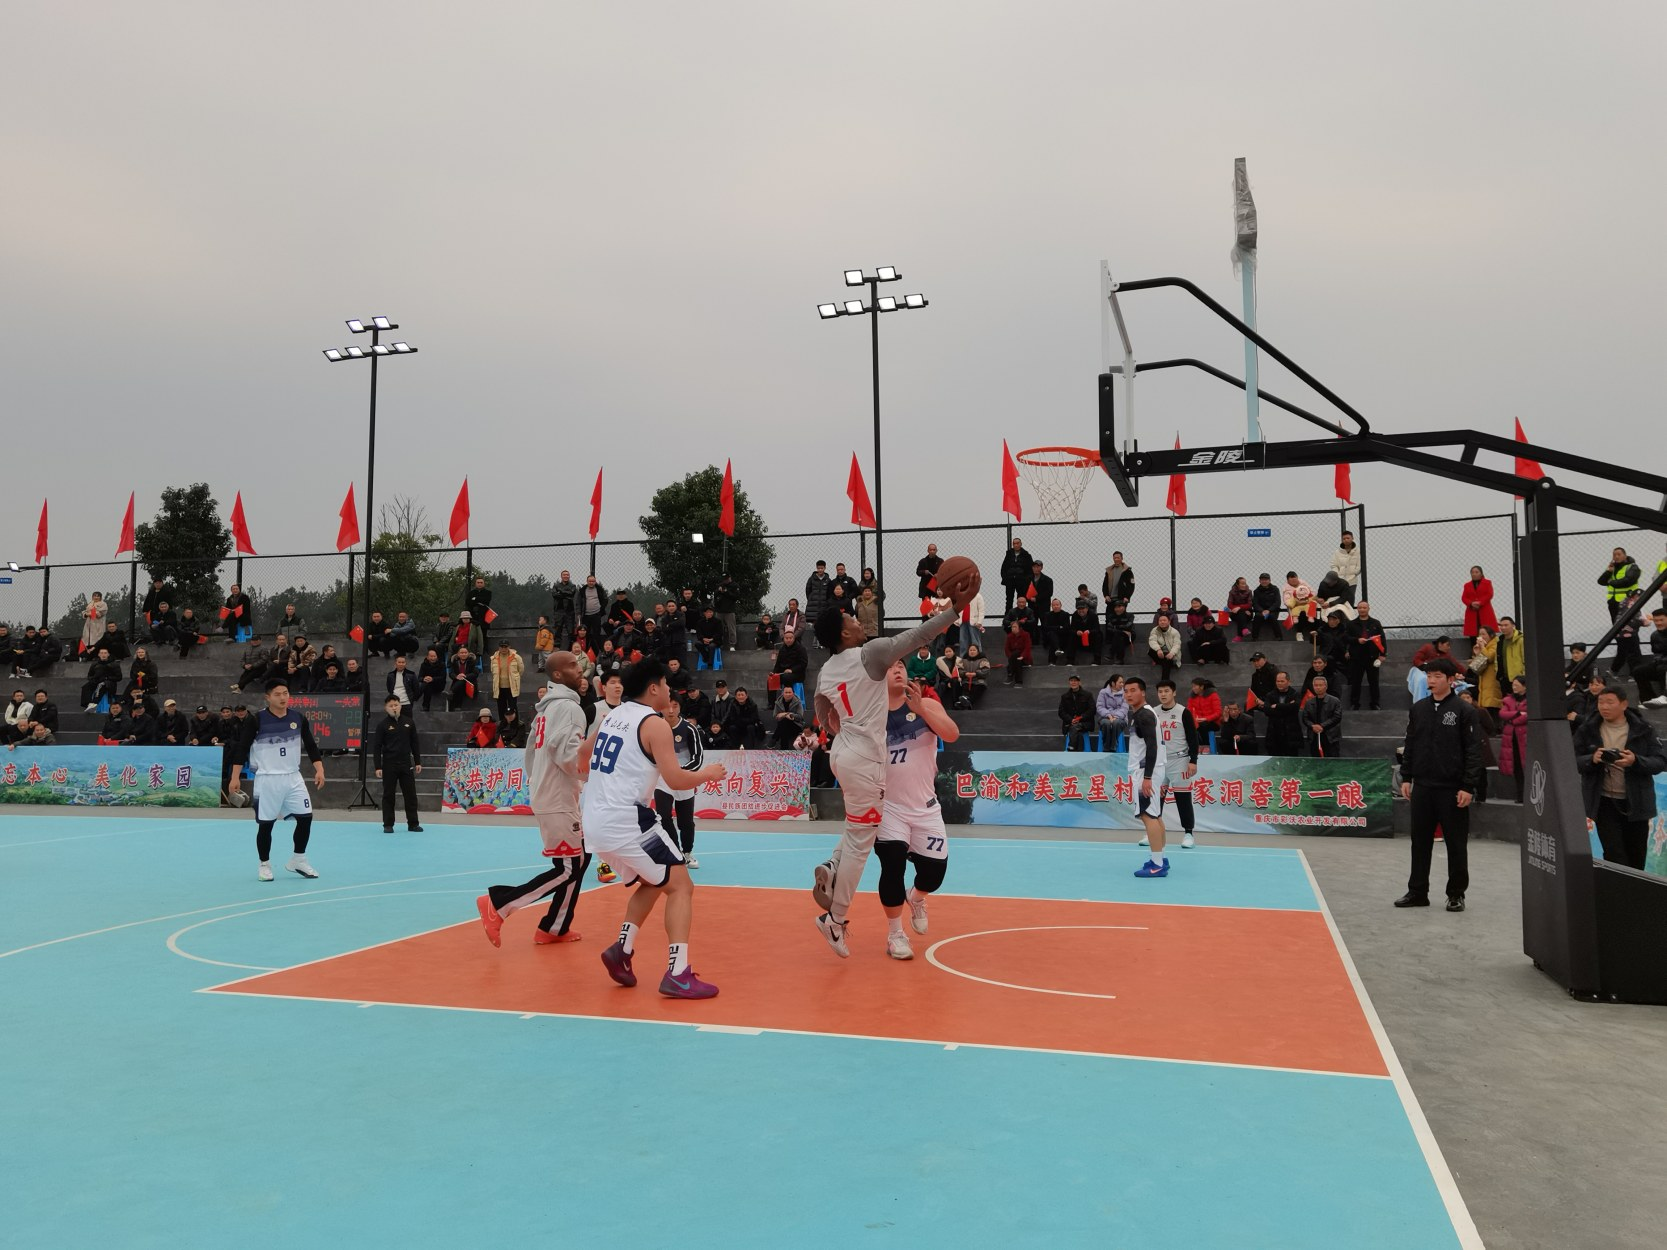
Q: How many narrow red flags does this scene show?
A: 12